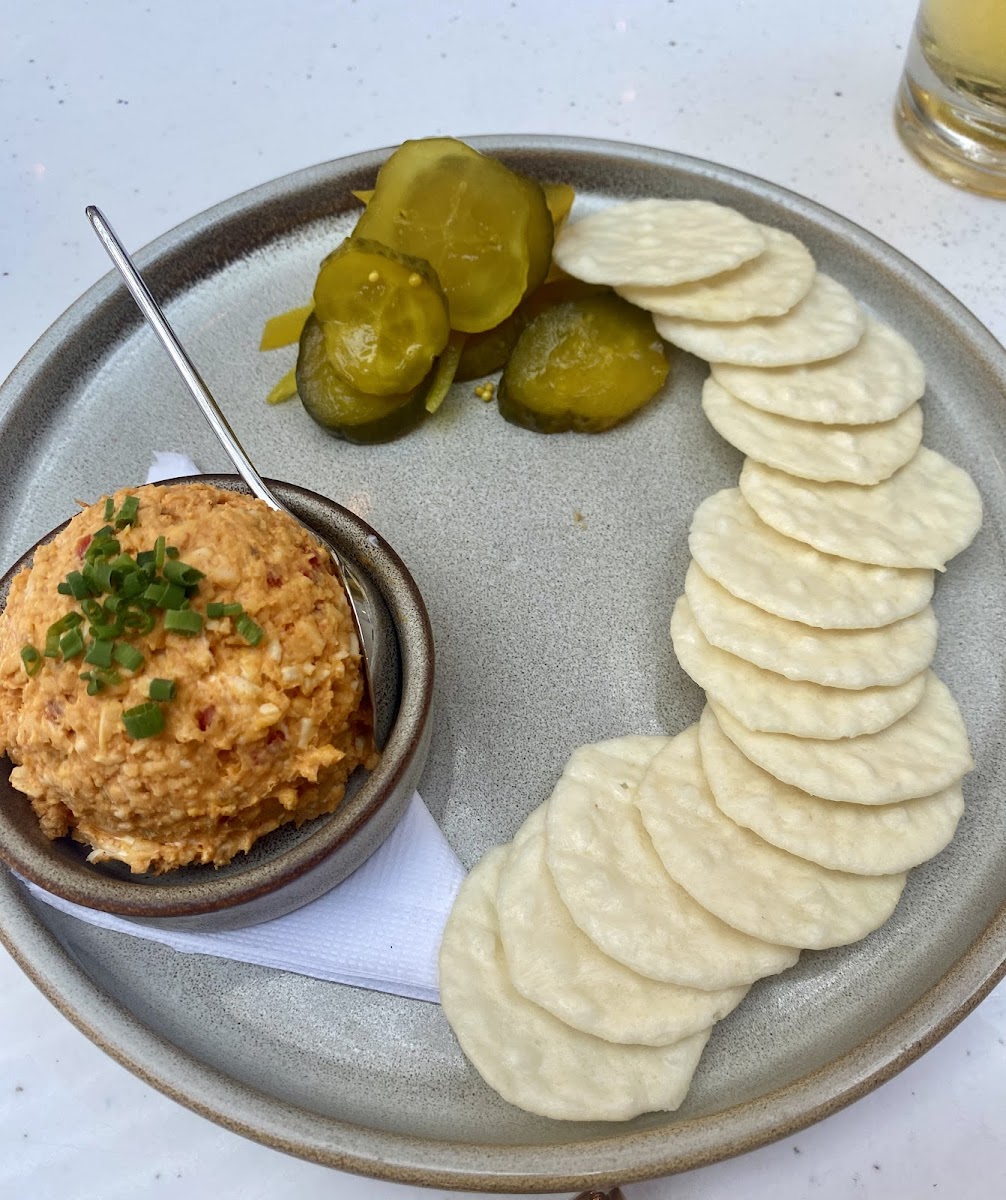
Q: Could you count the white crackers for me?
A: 15